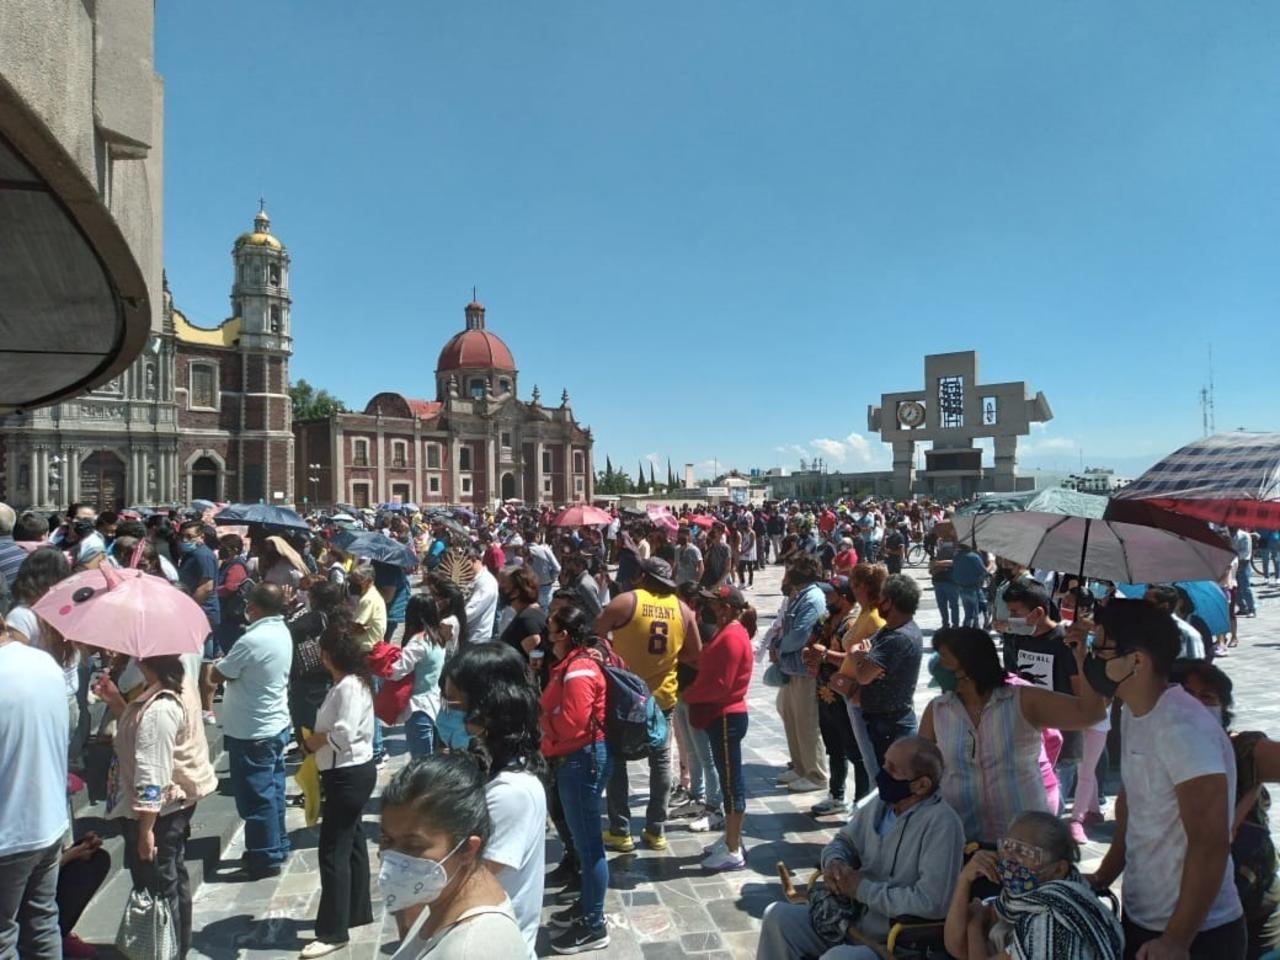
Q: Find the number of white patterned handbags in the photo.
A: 1